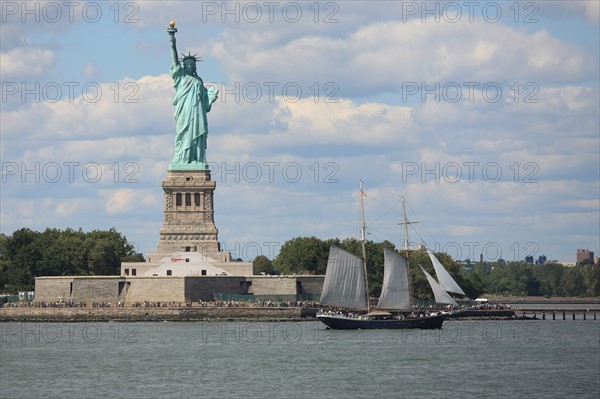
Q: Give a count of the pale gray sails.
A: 4